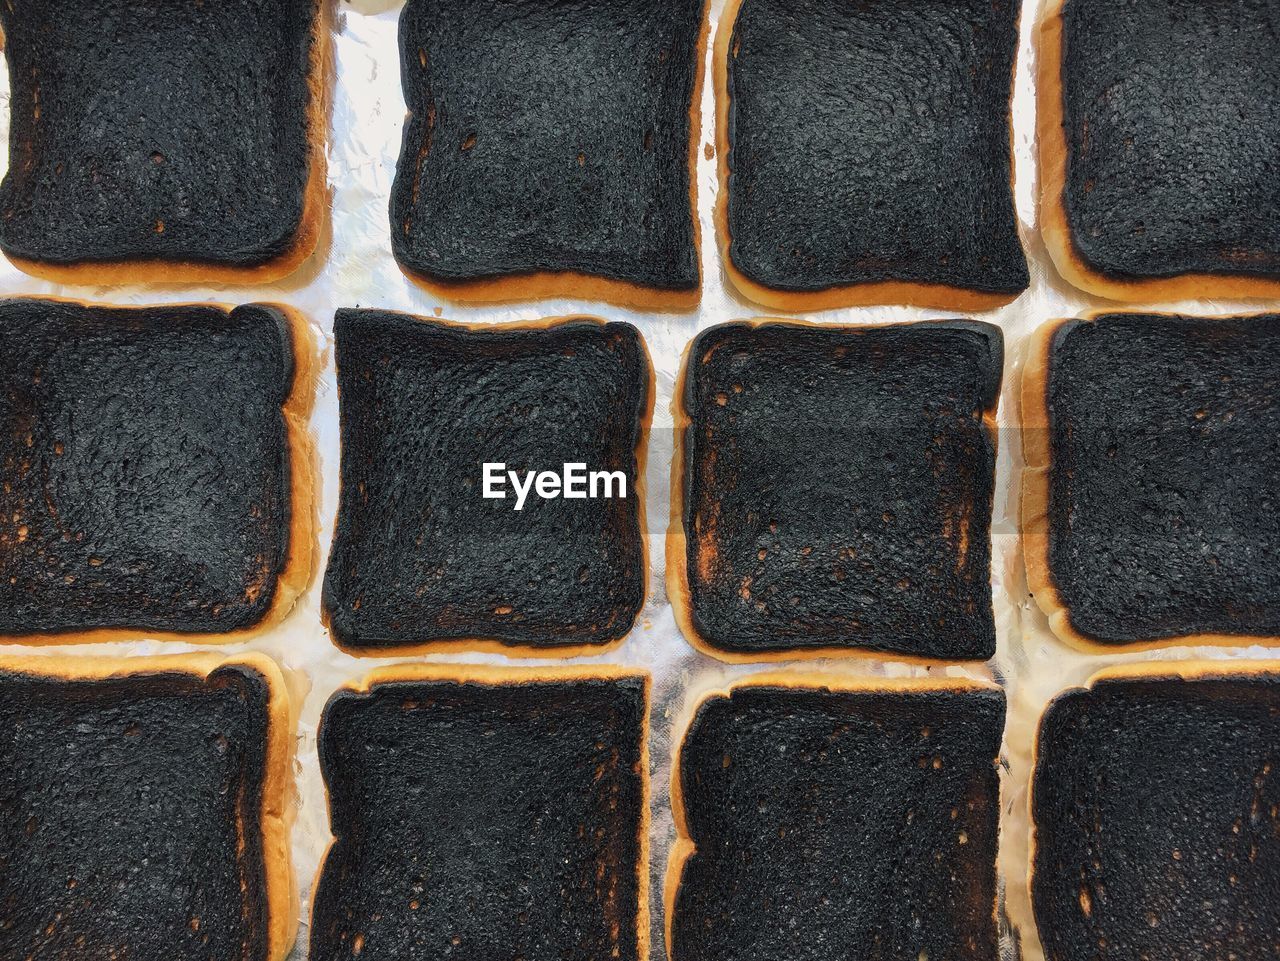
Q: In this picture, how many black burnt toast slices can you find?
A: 12